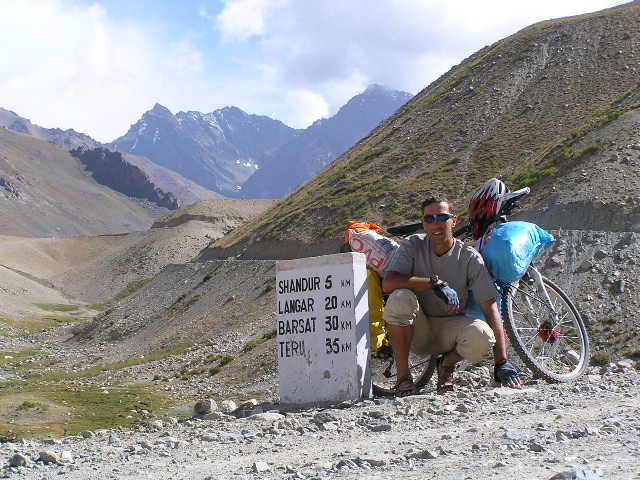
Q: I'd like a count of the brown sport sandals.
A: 2